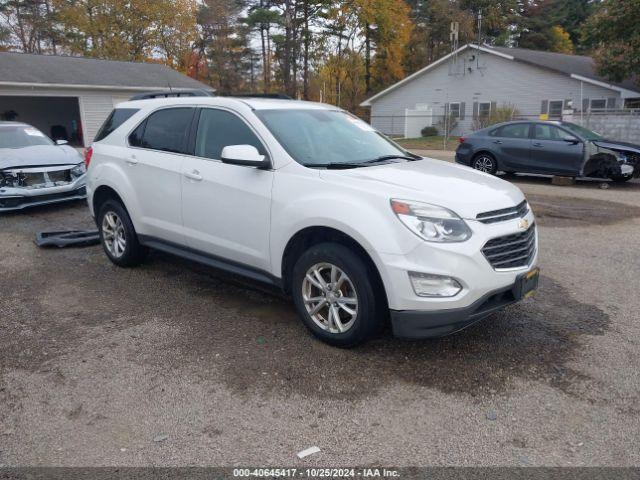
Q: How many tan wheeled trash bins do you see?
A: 0